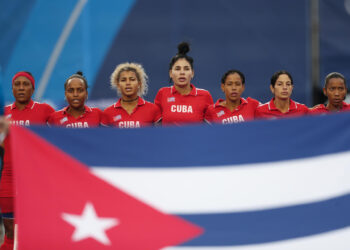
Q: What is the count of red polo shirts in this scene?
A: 7